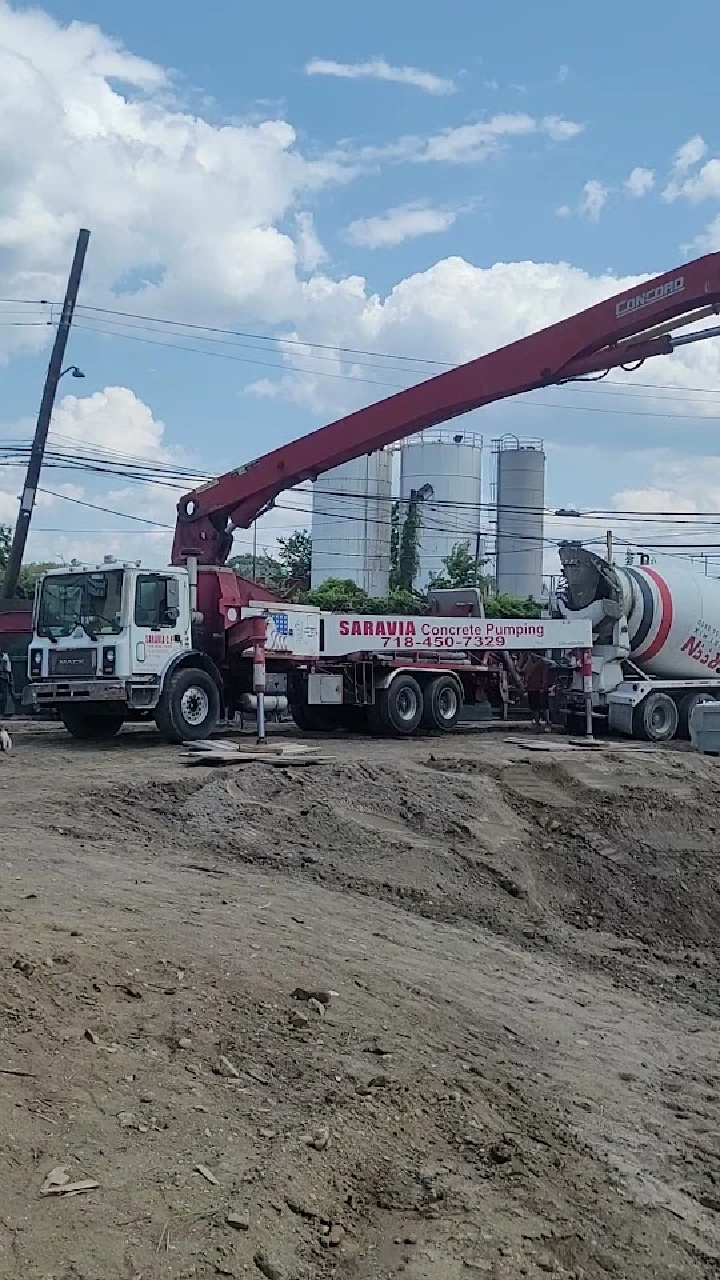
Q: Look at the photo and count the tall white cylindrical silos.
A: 3